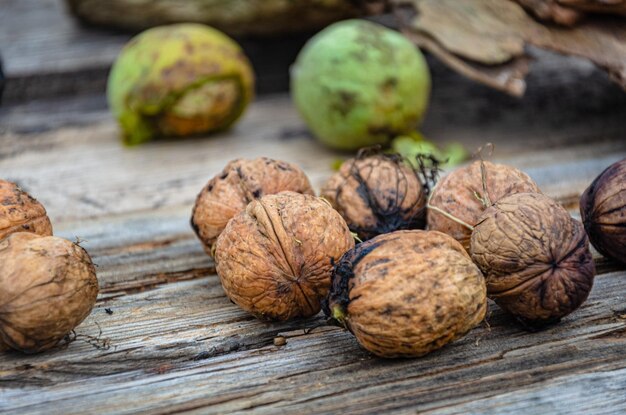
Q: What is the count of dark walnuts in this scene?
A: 9